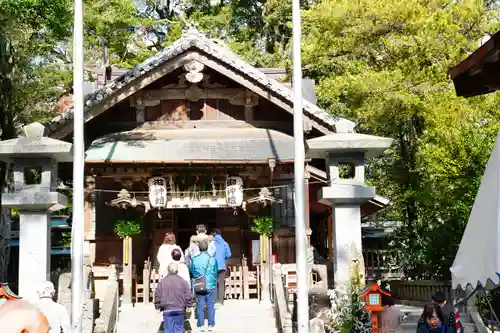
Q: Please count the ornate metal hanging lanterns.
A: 2